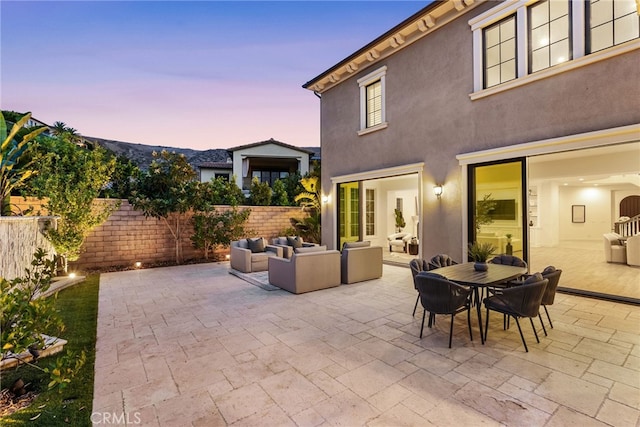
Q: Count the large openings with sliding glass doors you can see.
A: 2